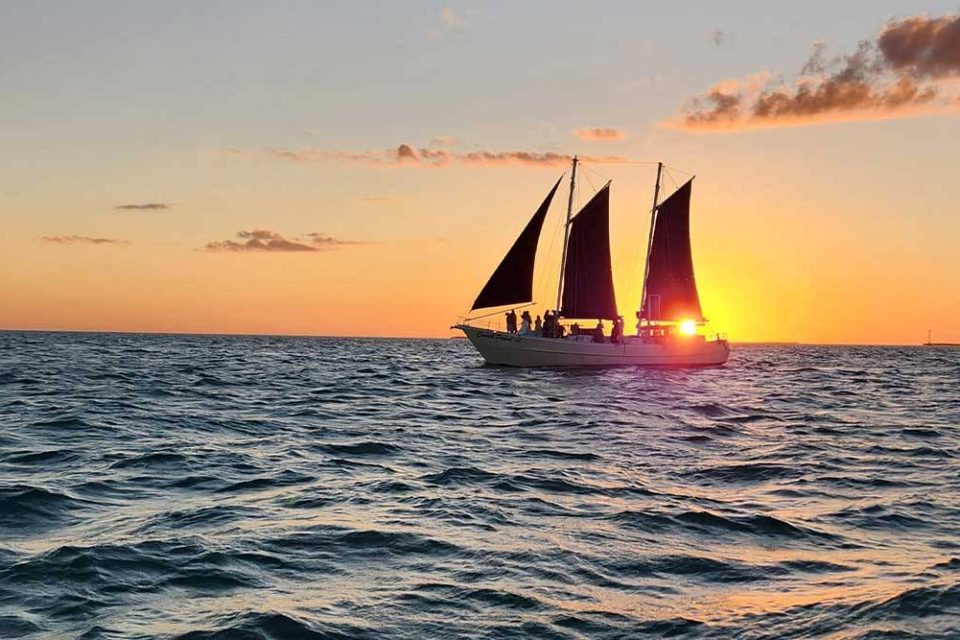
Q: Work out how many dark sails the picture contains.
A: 3